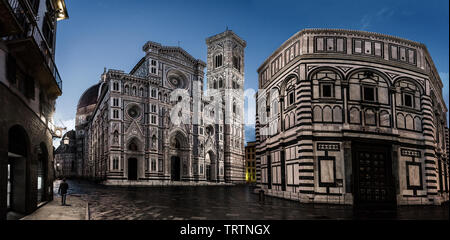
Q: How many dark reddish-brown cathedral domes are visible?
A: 1